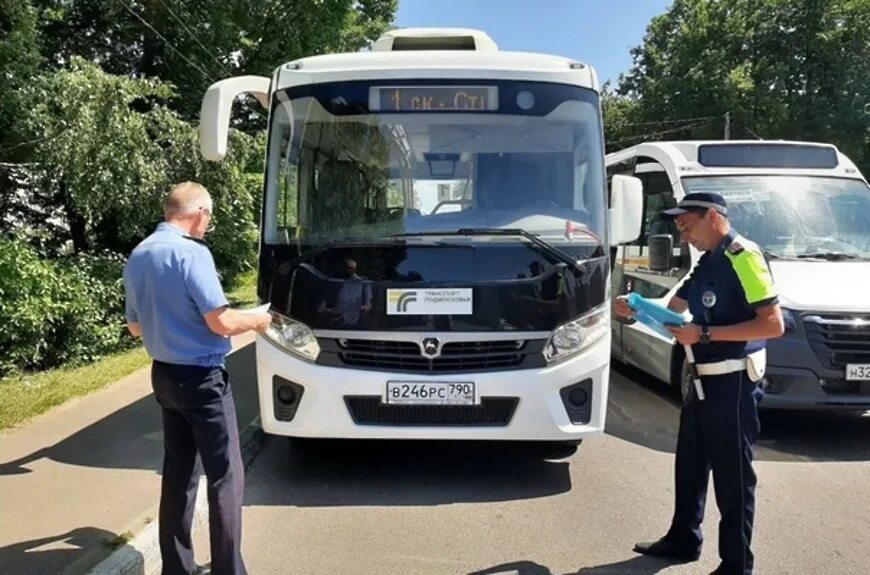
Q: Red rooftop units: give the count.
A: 0